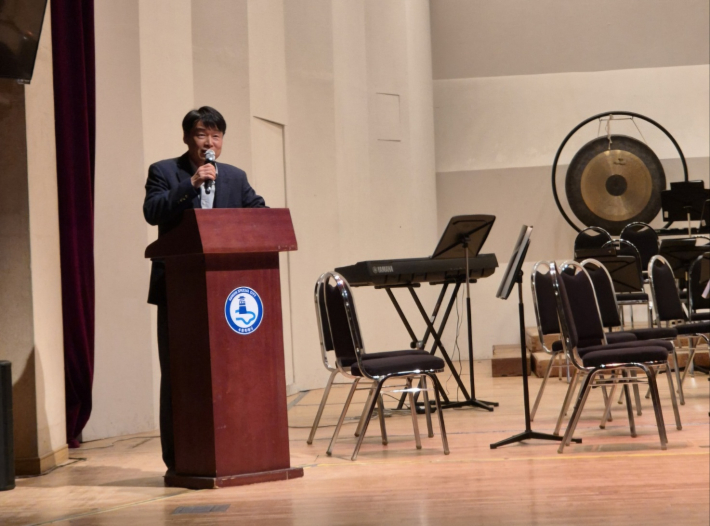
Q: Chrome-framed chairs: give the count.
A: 12